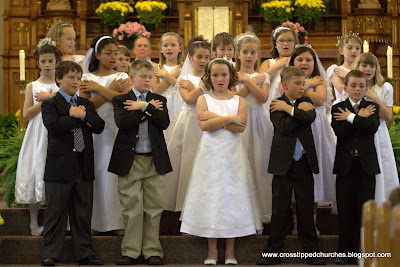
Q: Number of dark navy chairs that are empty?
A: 0